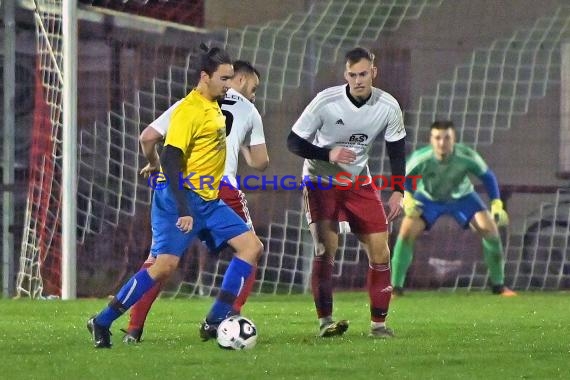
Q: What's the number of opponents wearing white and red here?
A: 2